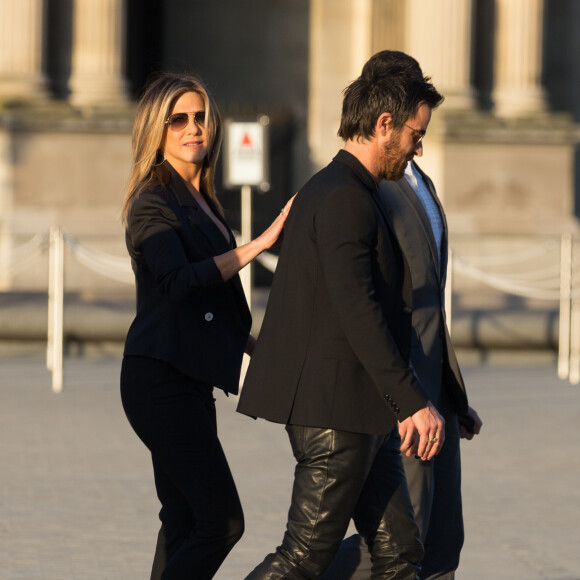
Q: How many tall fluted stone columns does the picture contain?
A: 4